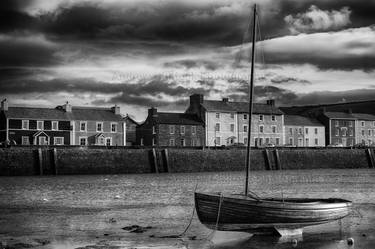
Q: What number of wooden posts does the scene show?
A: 7